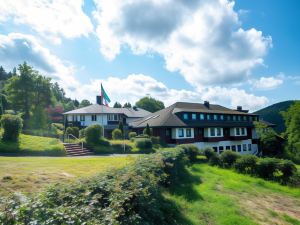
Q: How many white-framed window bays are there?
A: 3